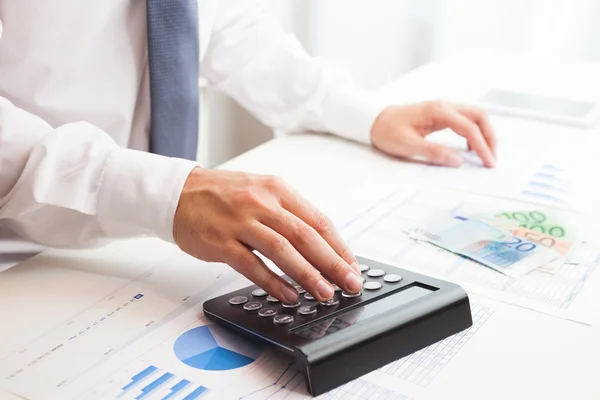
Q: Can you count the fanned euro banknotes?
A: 4